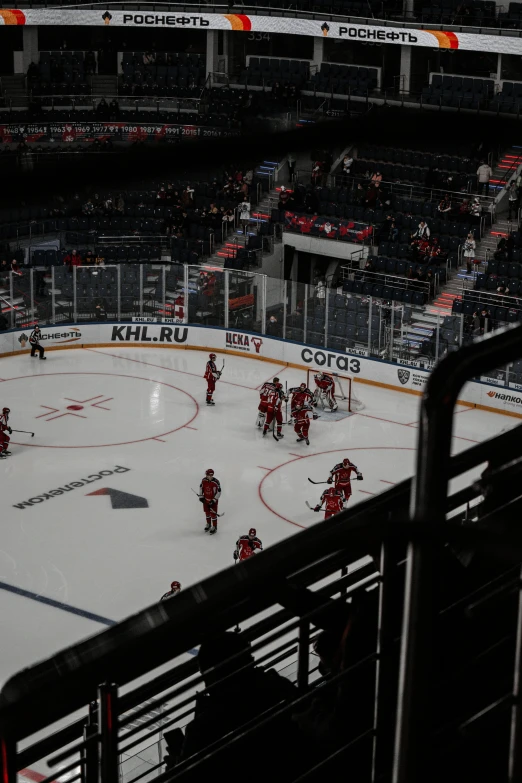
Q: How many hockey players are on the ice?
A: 12